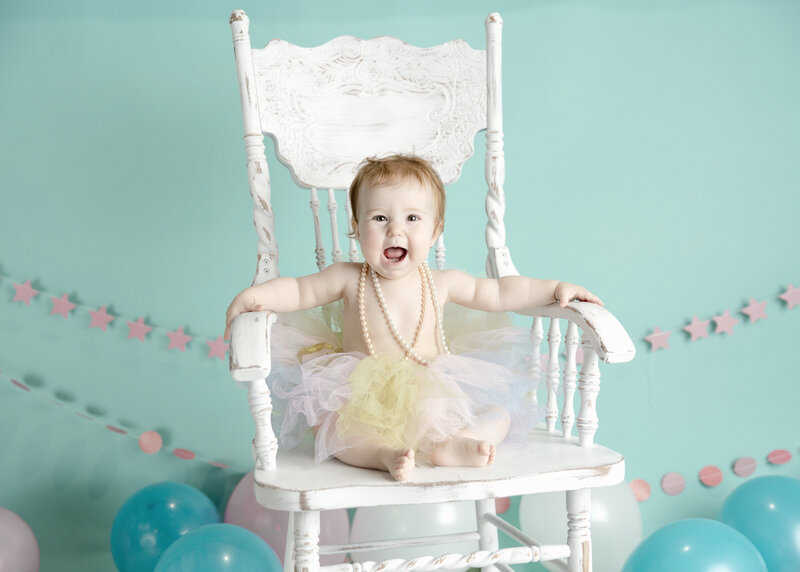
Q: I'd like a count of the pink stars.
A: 11